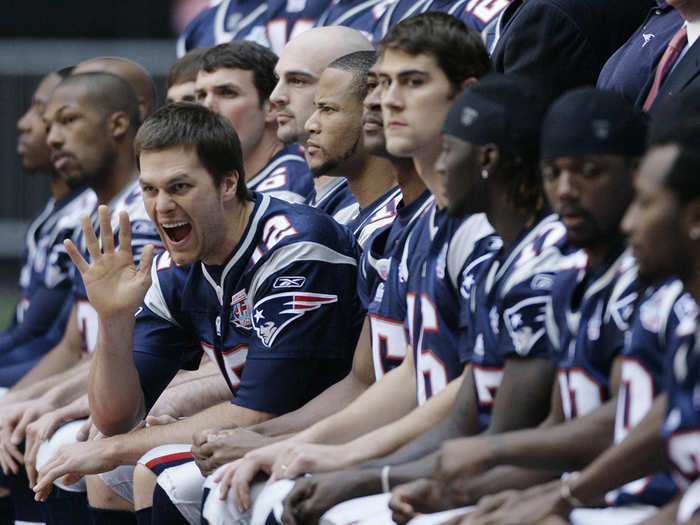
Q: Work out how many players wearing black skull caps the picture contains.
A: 2